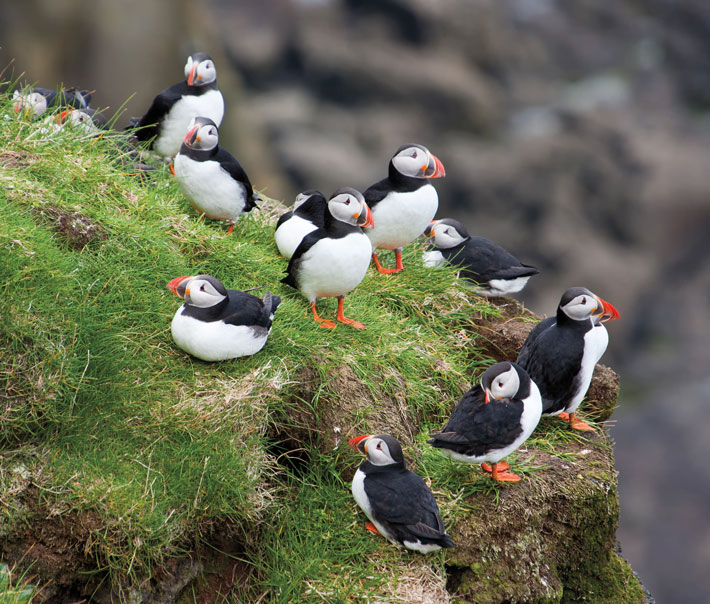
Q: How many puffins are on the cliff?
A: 12